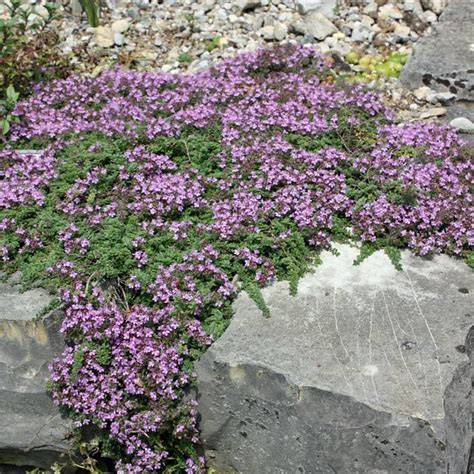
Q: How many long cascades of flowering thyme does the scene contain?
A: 1